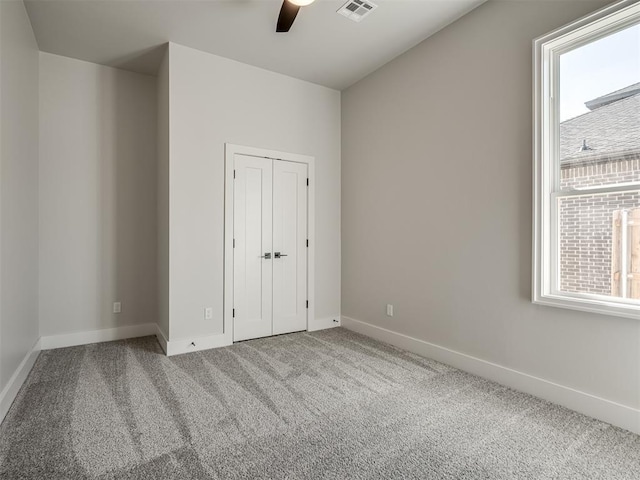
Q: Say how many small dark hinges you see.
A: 6